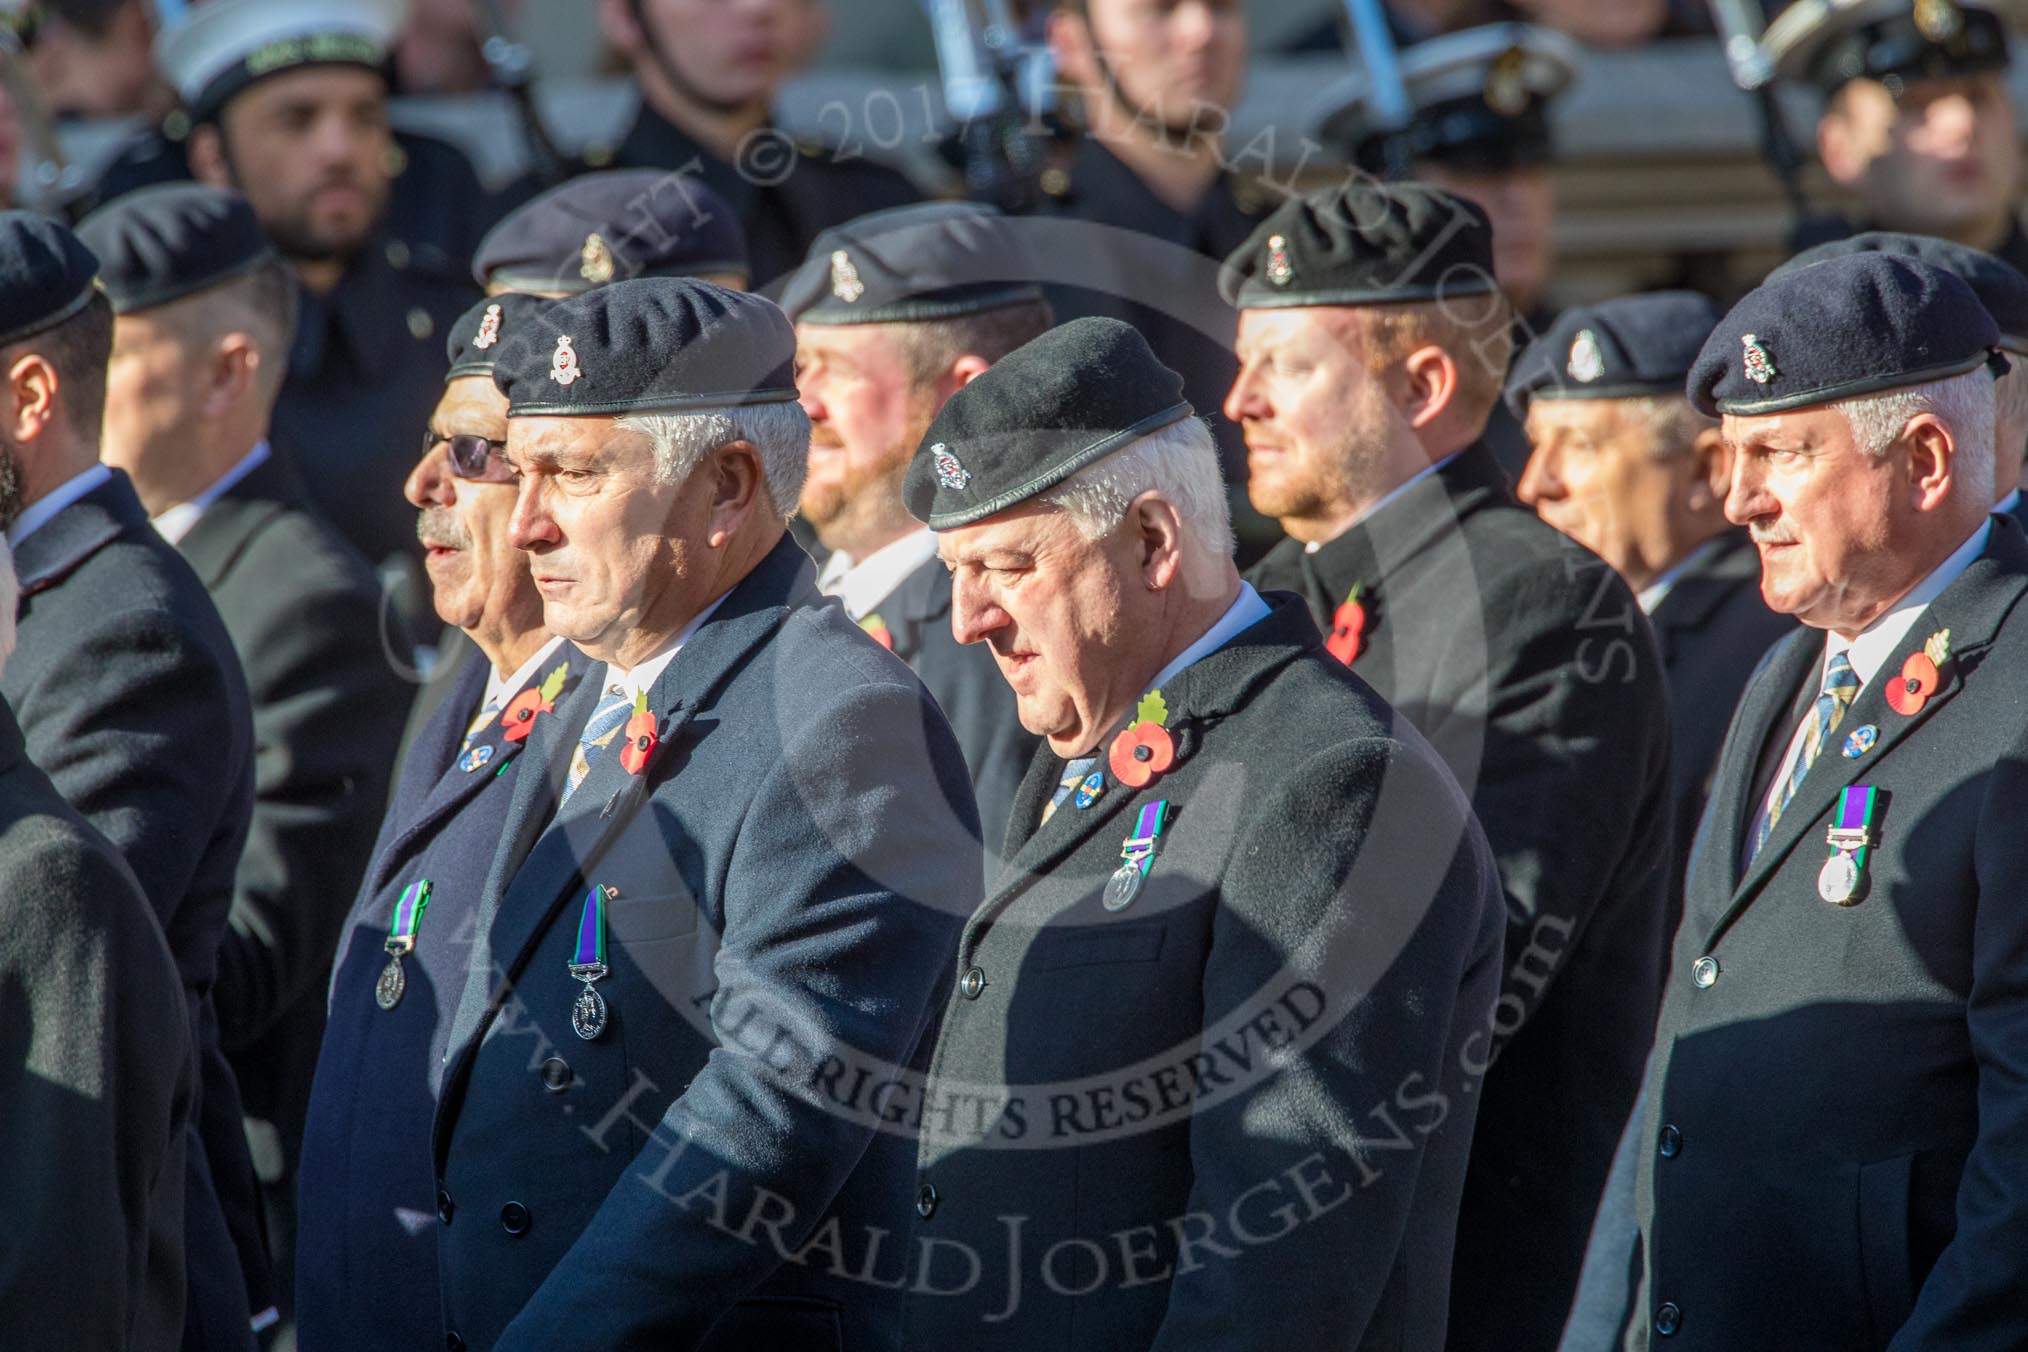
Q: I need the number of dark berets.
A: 11